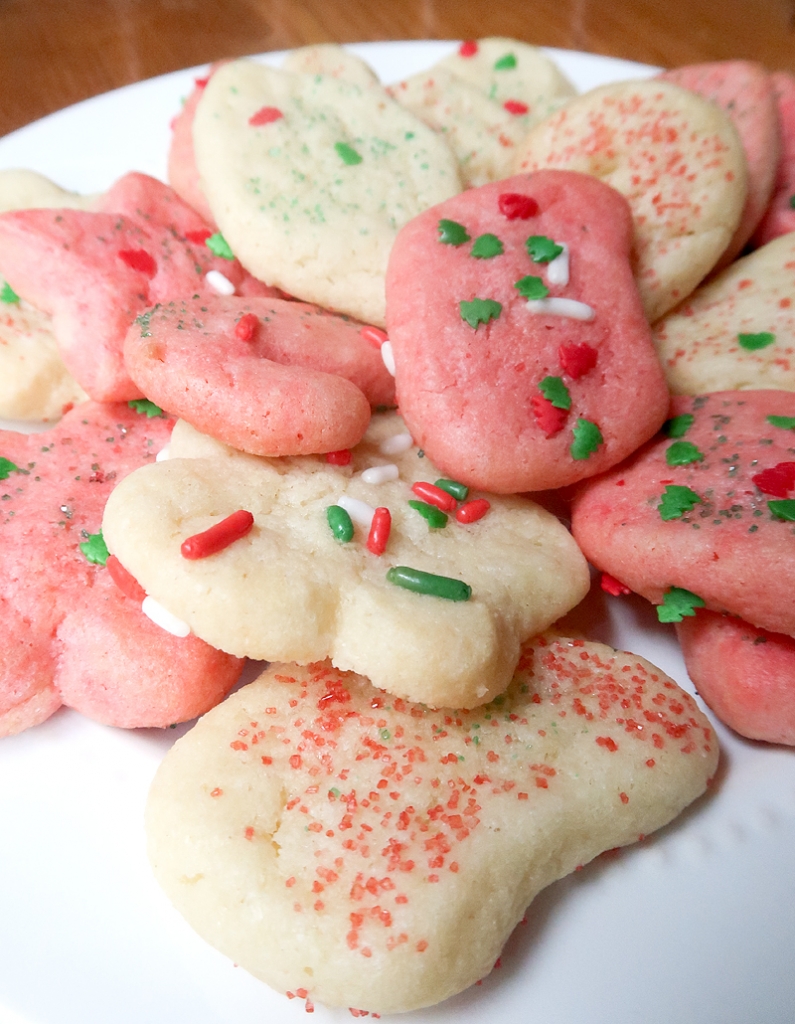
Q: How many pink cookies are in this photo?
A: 9